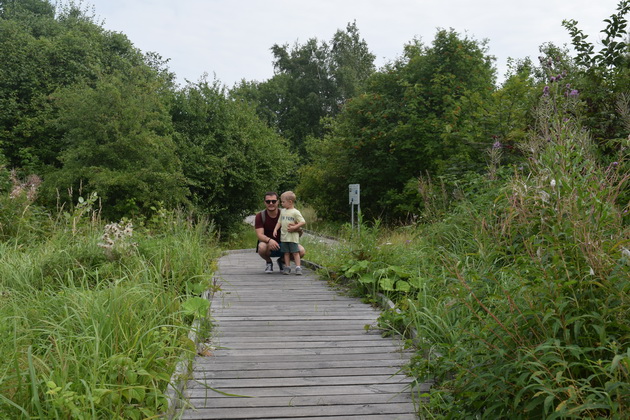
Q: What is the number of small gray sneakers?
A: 2